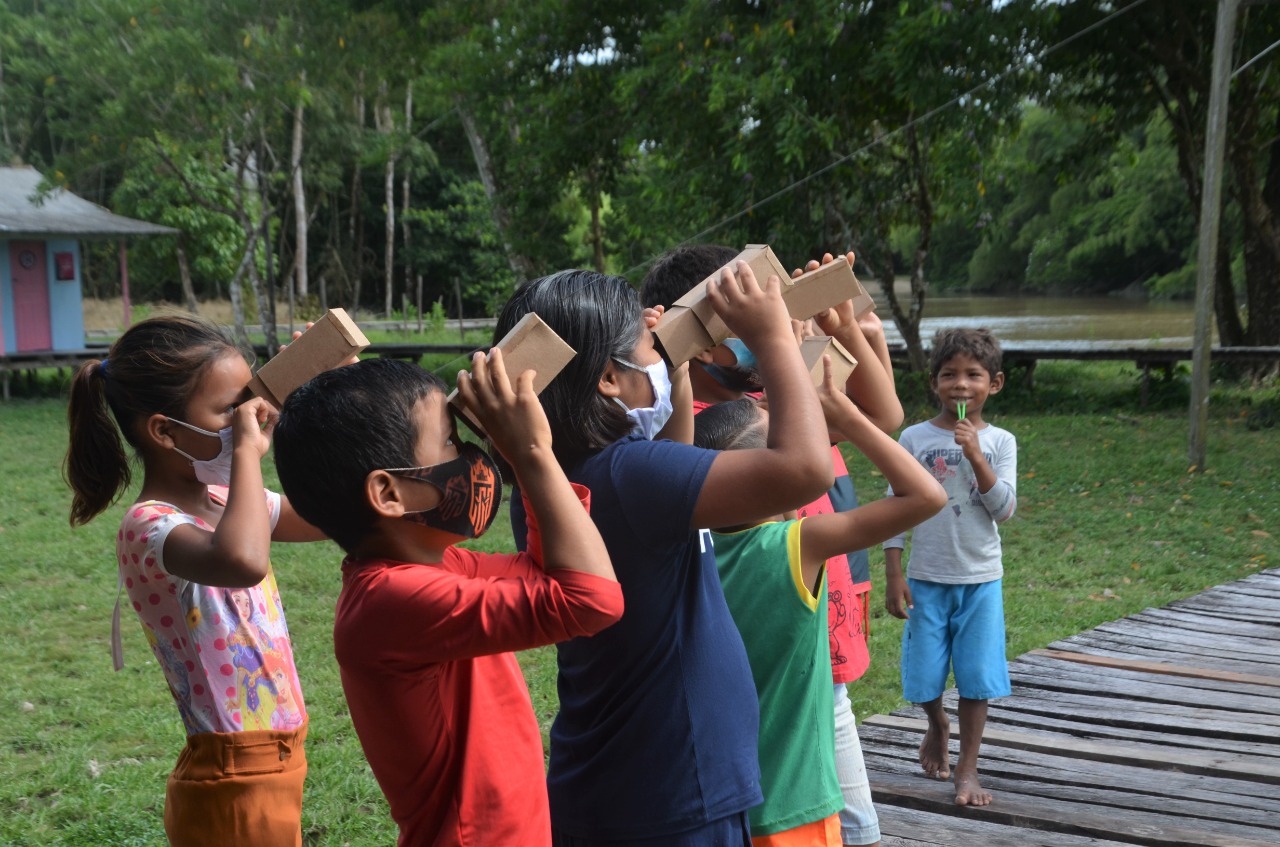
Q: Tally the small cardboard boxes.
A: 6